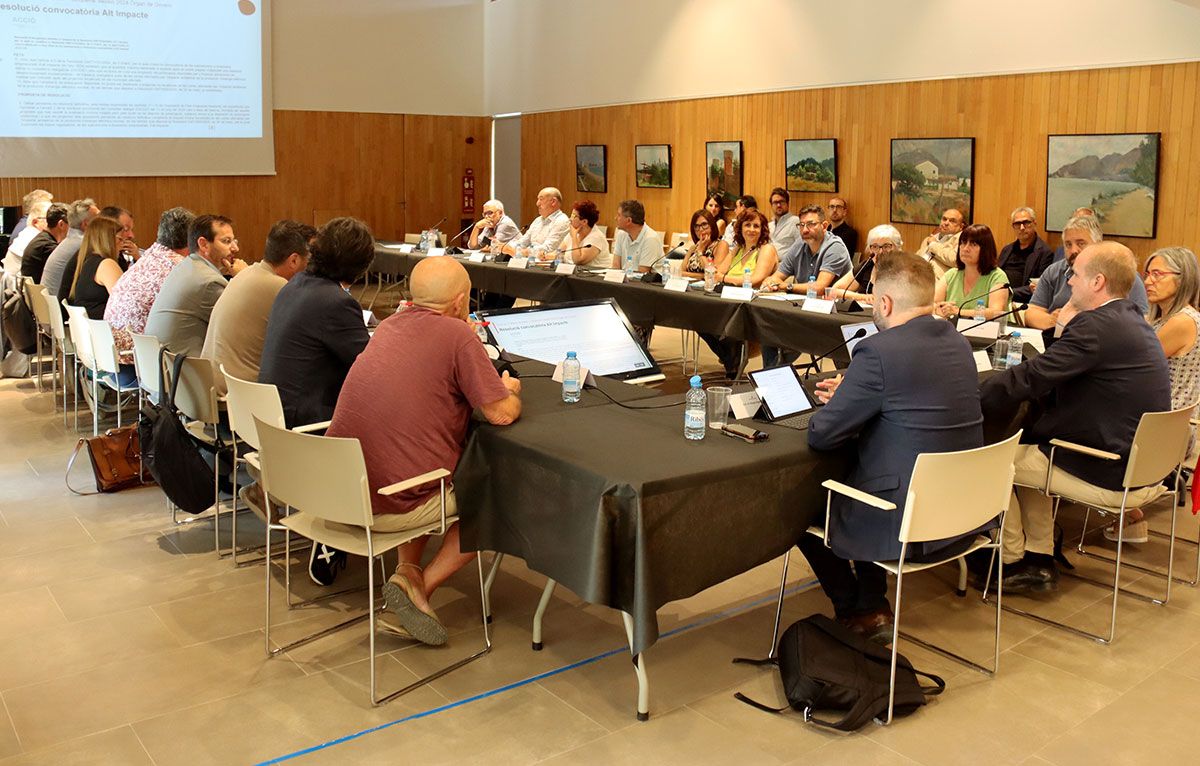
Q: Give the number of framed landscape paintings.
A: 6